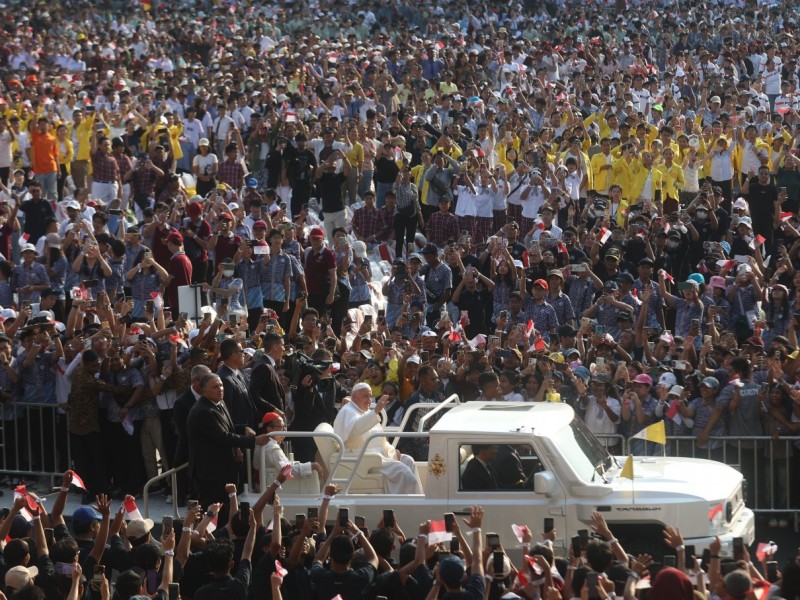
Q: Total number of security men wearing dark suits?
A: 4